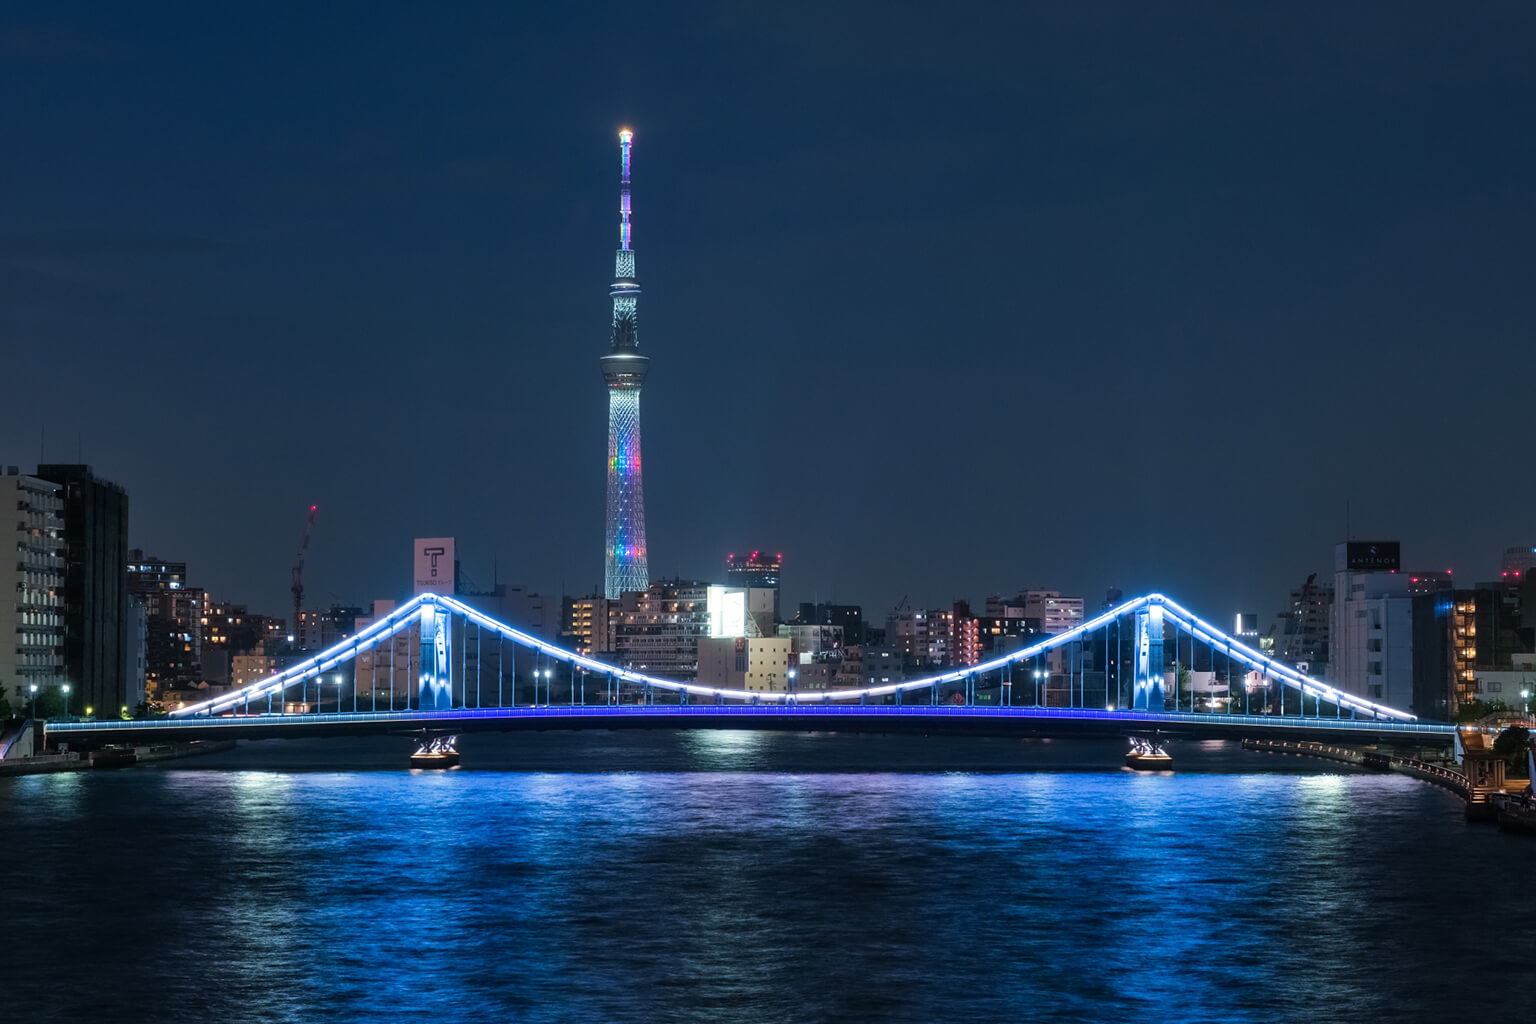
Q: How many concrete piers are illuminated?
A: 2